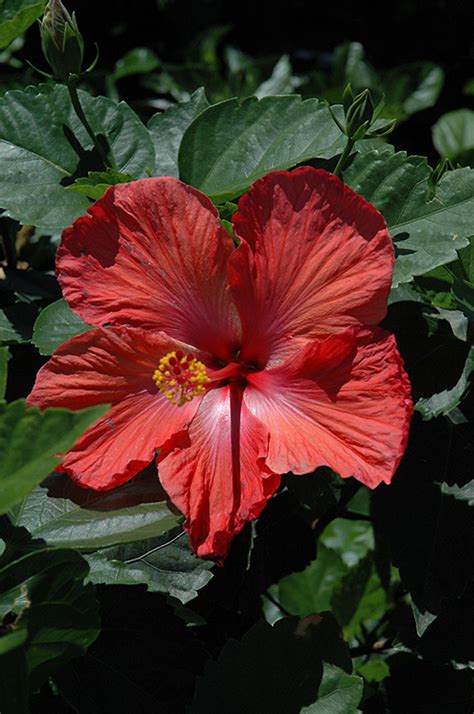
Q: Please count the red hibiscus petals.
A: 5